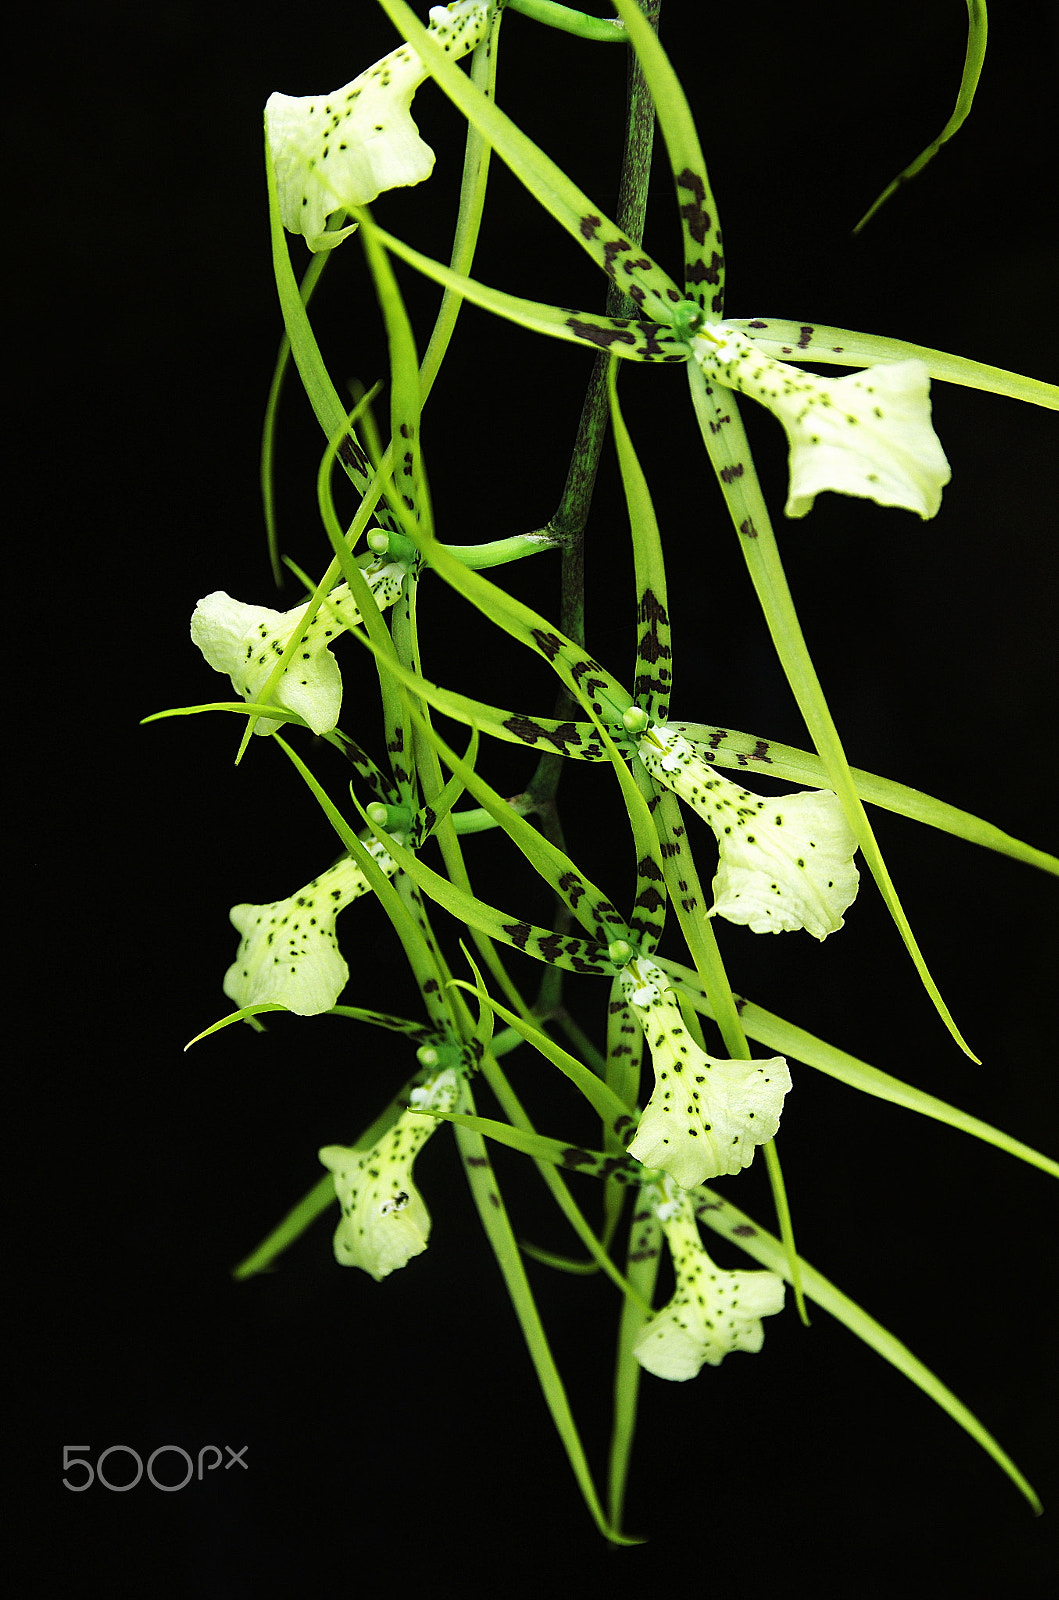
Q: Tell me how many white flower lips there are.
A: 8